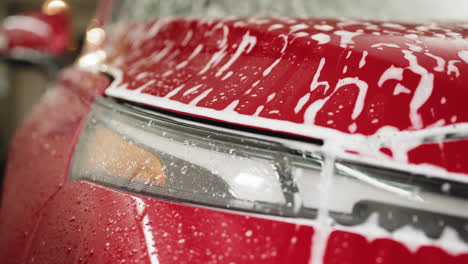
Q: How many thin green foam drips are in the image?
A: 0